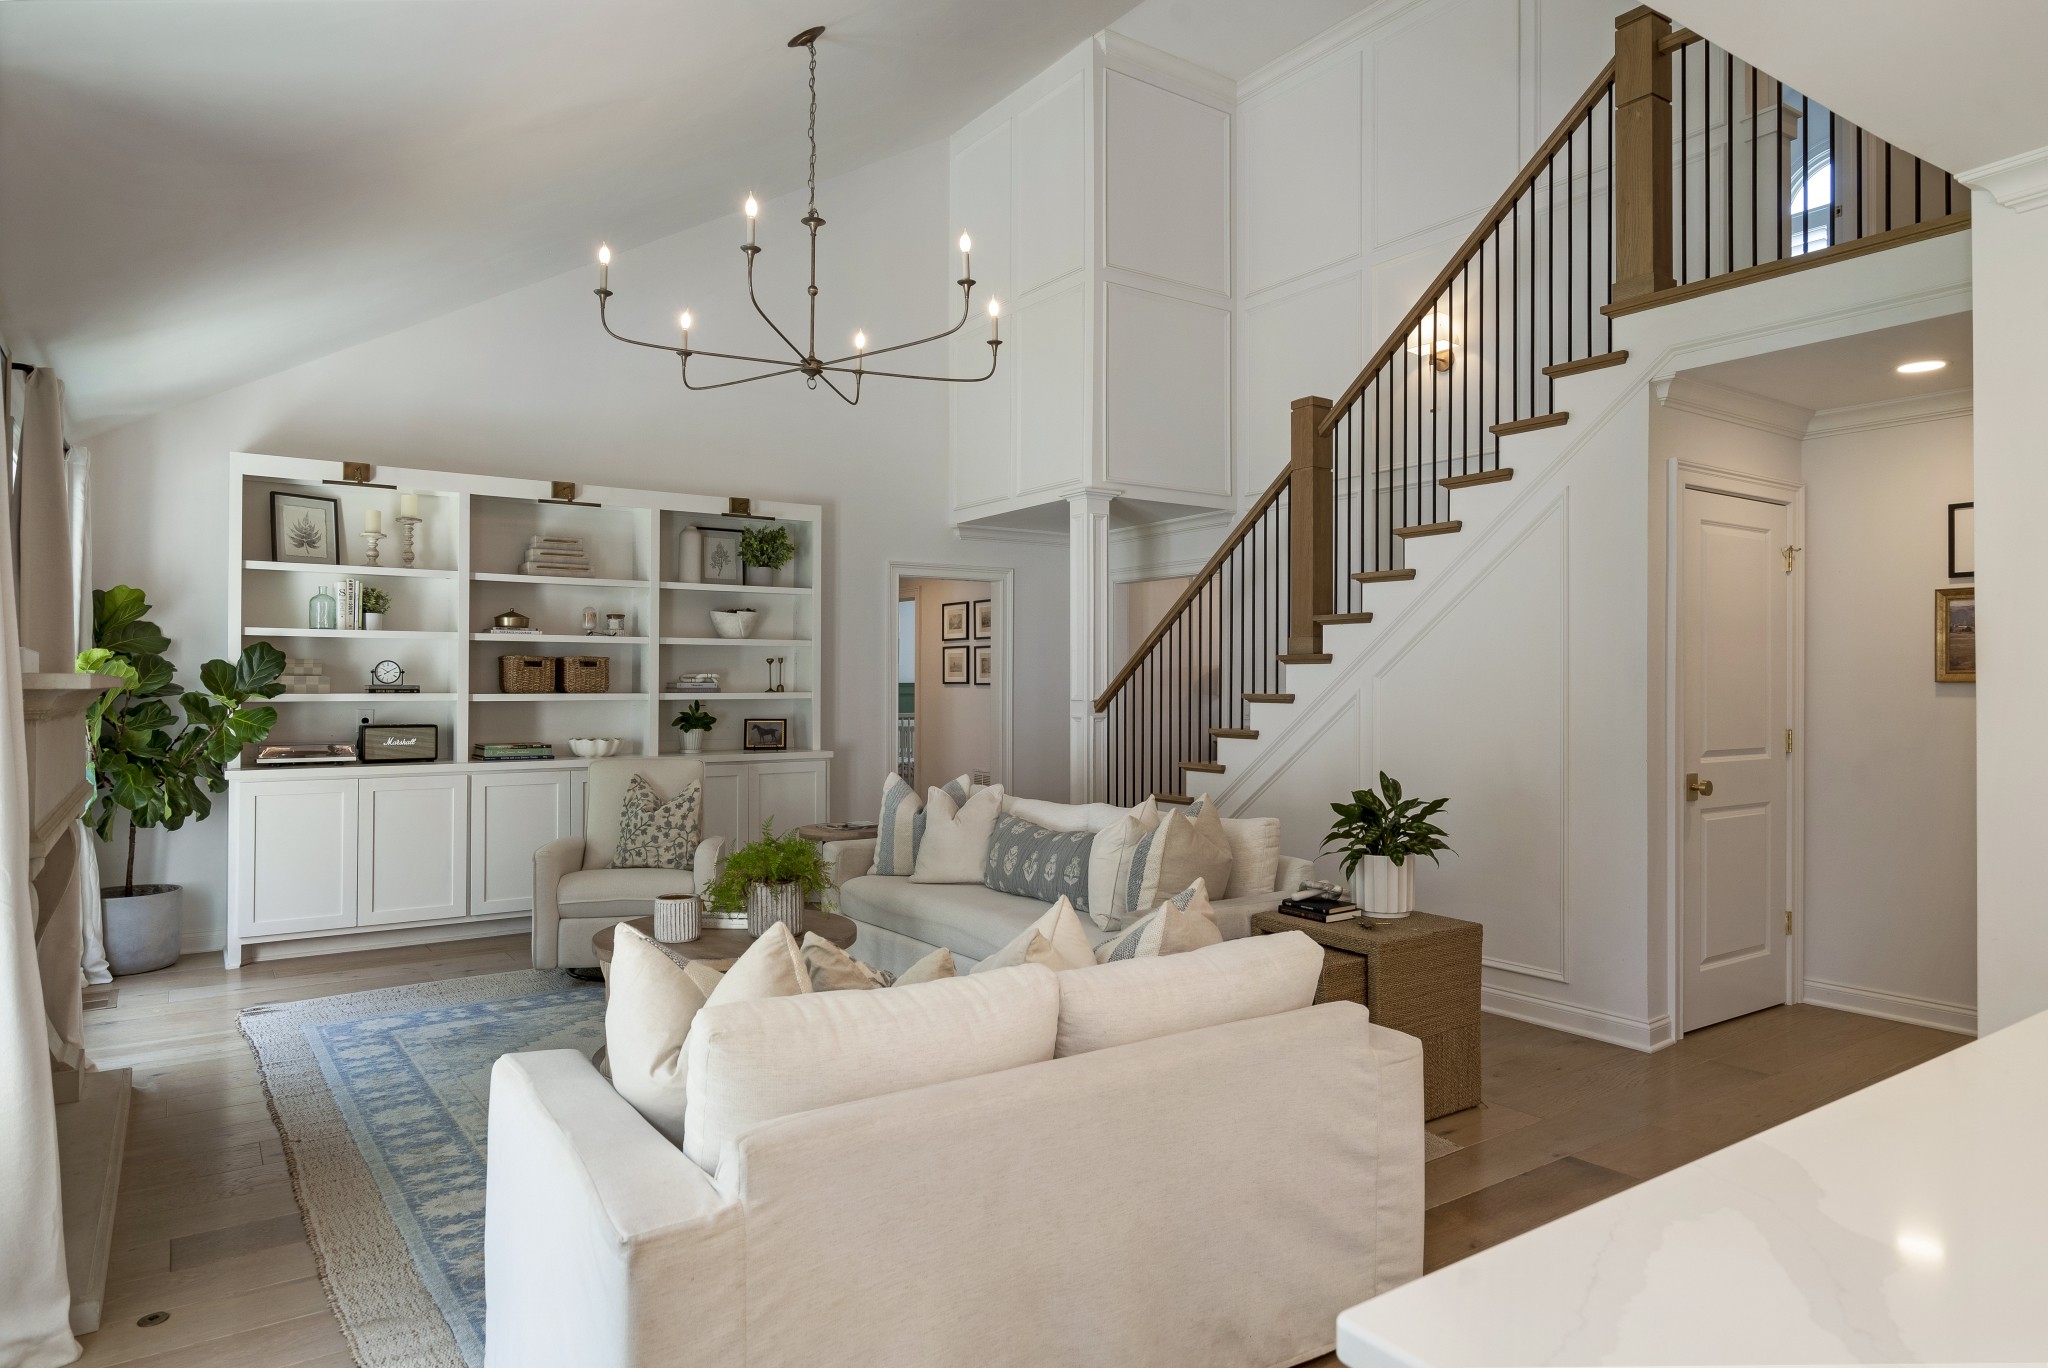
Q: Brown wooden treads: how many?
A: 11